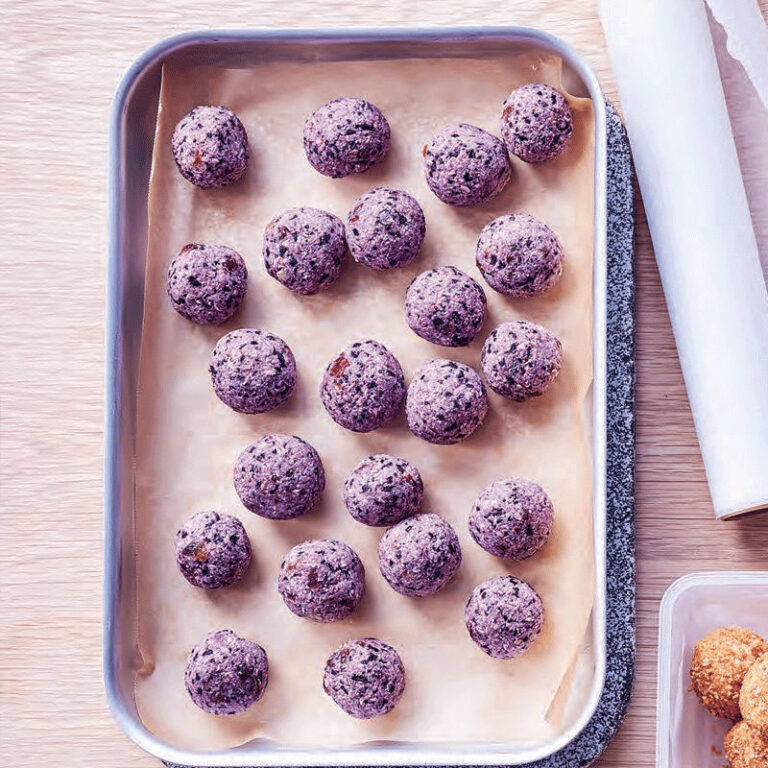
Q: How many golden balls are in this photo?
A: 3